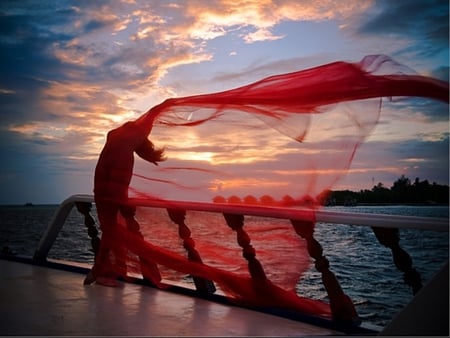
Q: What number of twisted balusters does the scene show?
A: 6